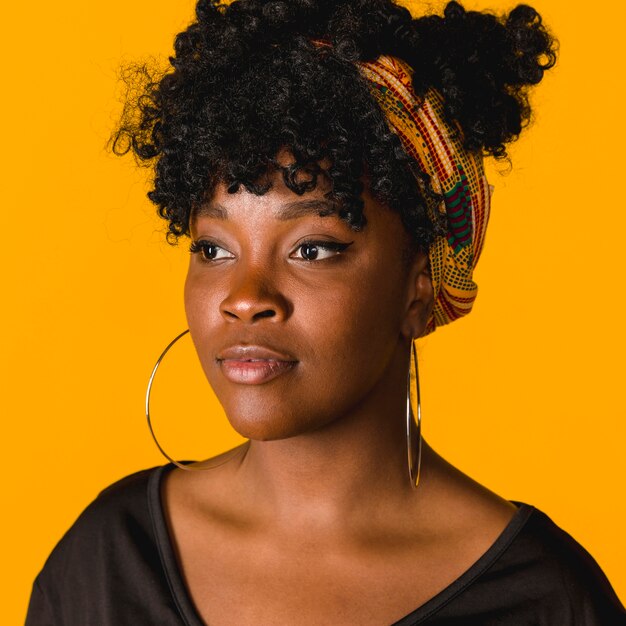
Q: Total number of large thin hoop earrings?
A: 2